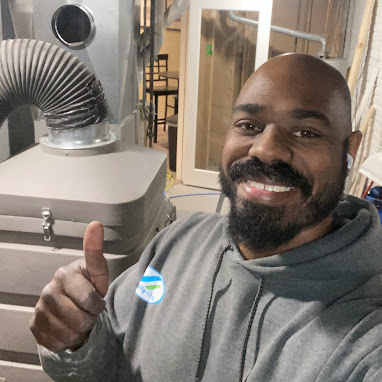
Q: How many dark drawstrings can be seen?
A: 2